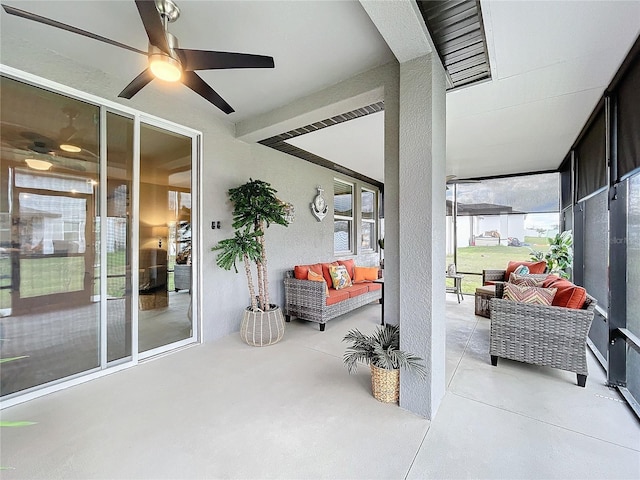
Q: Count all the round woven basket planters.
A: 2